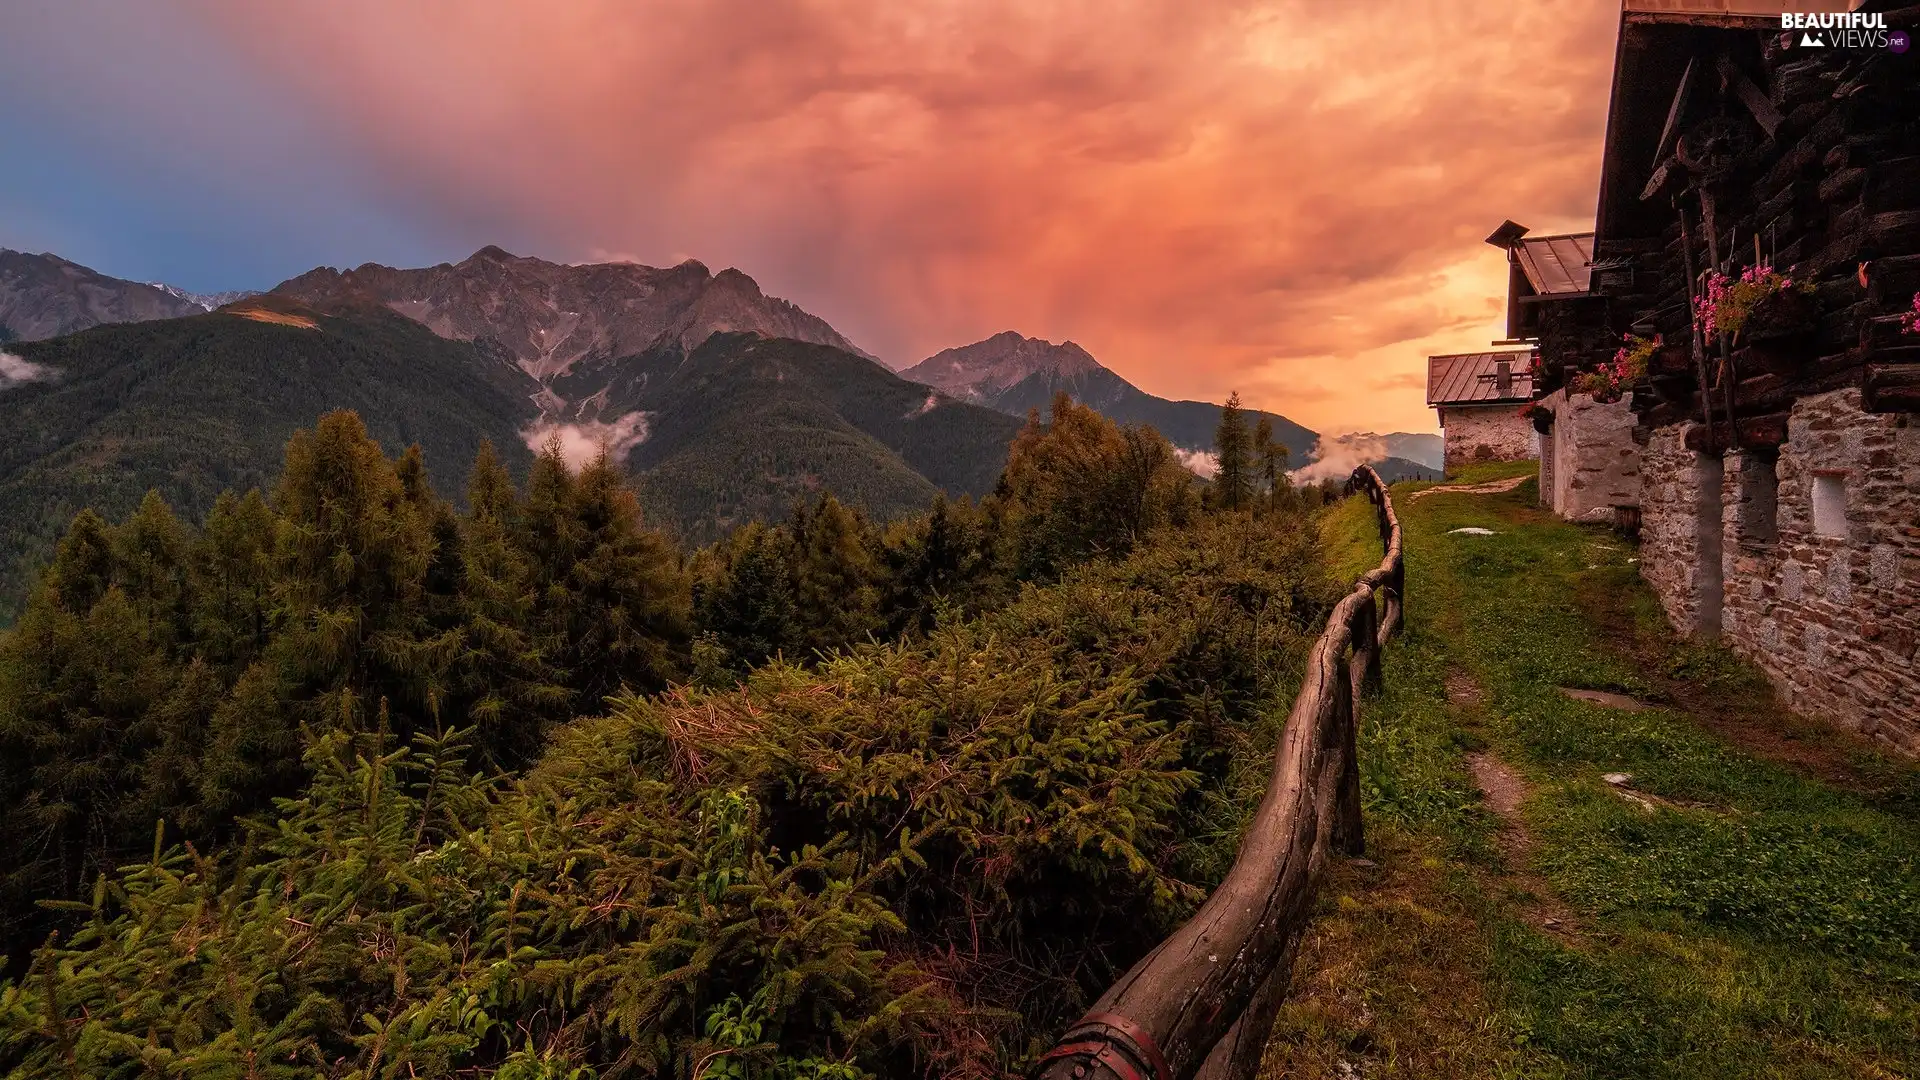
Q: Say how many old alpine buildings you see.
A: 3